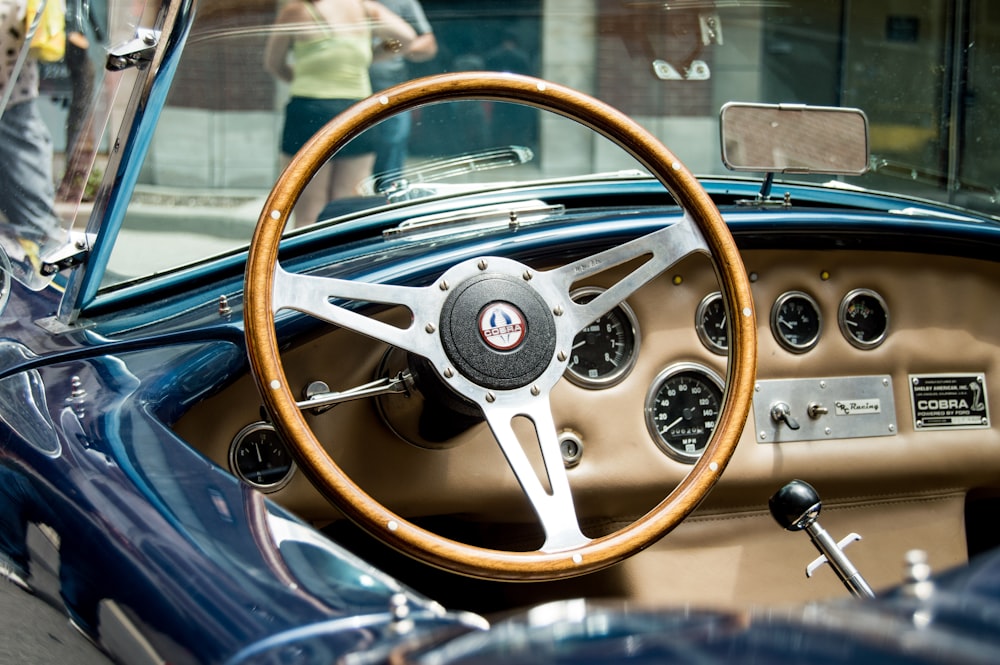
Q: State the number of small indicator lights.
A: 3